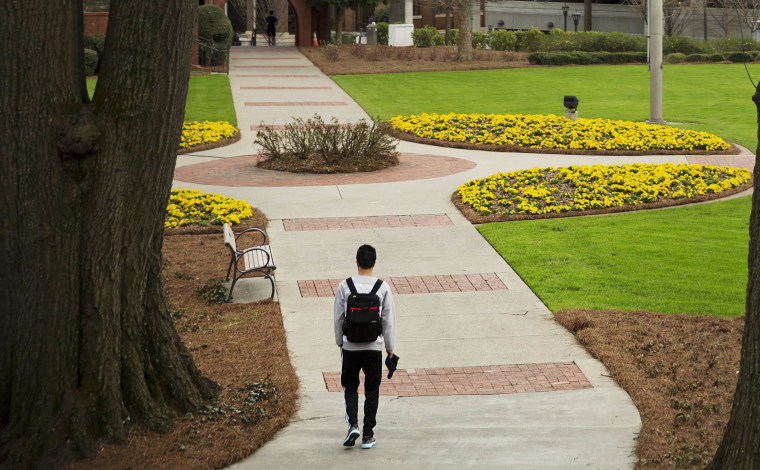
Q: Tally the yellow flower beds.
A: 4